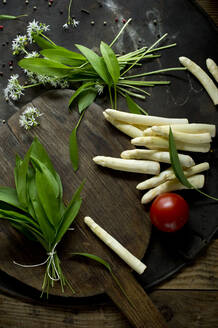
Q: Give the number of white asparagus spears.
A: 12